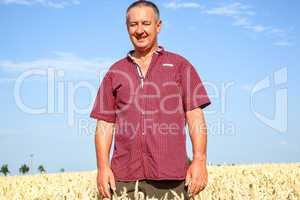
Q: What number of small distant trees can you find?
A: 3